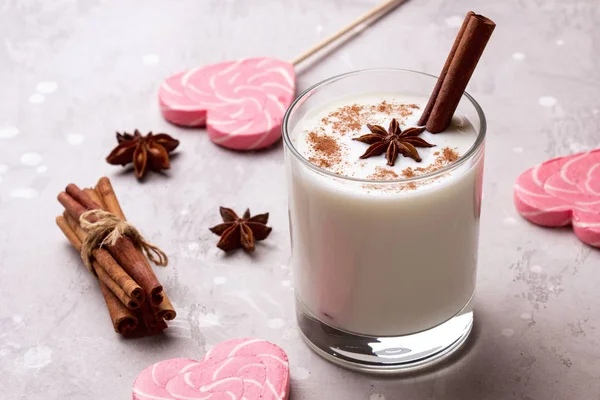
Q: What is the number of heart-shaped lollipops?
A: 3